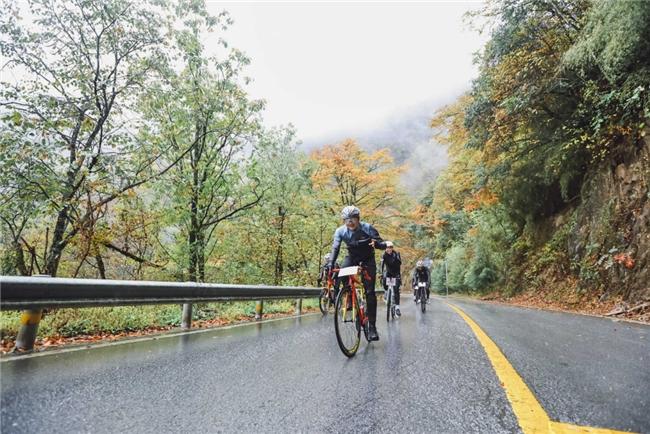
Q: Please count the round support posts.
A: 4